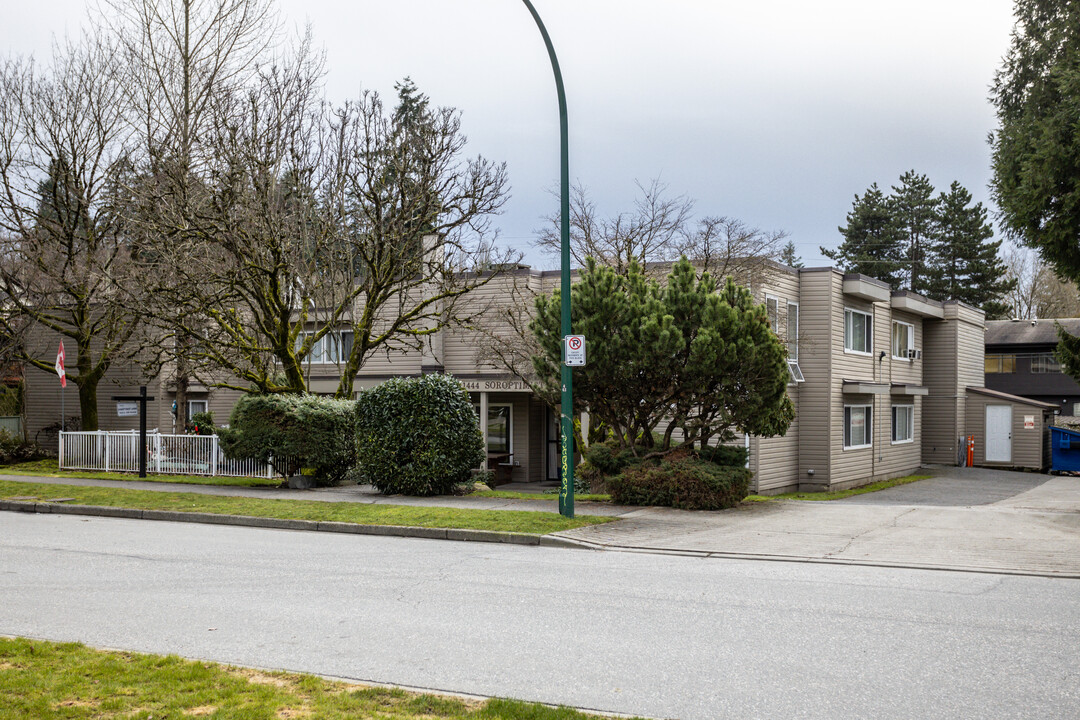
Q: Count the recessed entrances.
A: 1